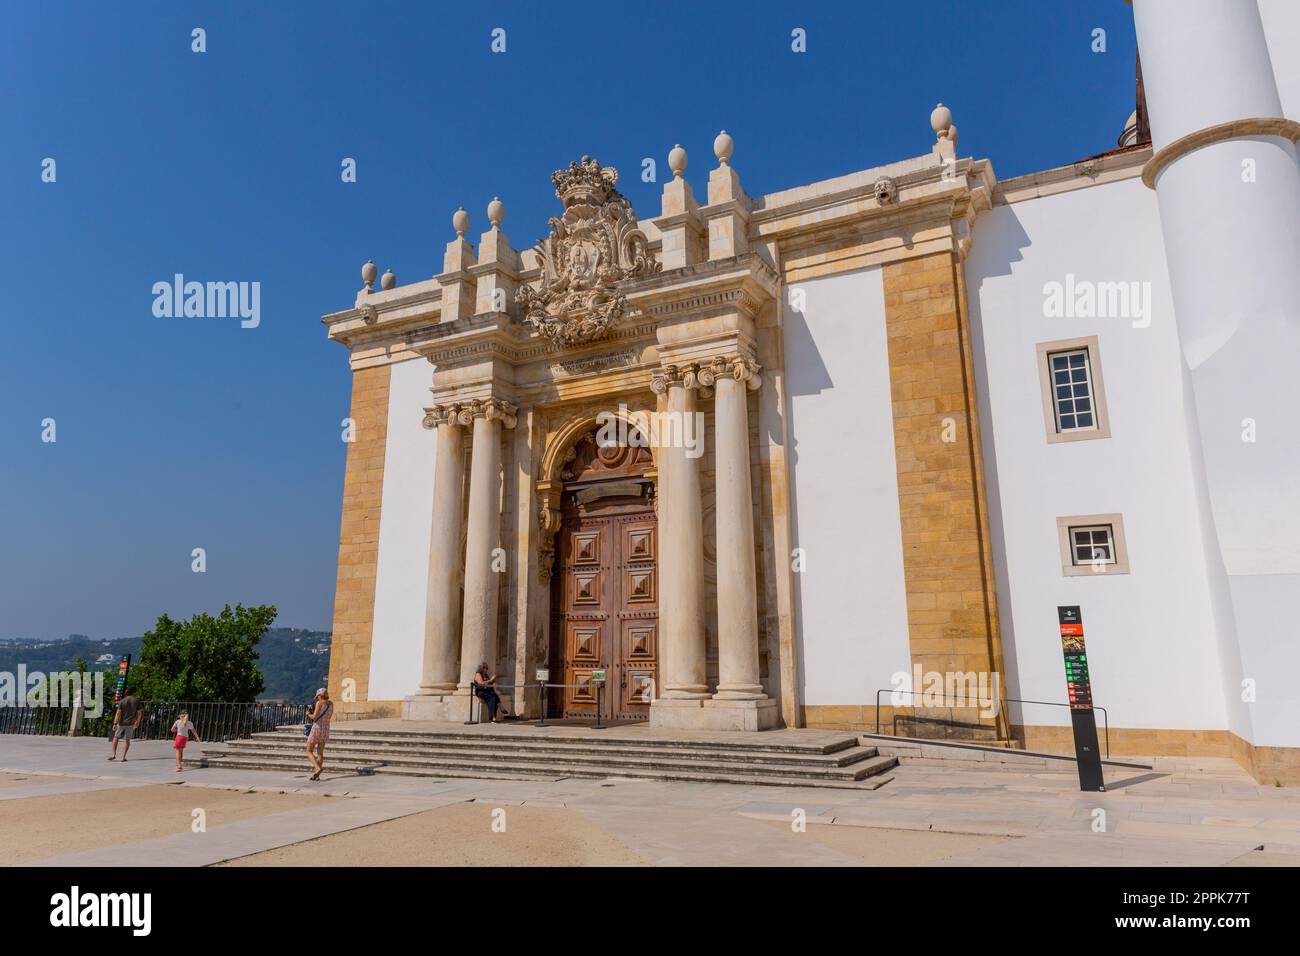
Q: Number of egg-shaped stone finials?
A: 8